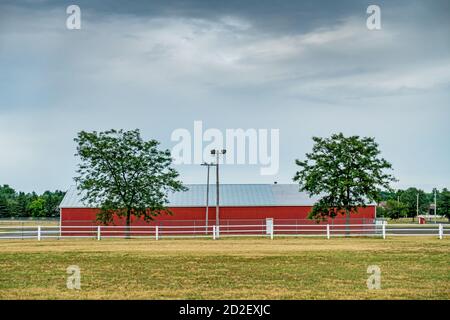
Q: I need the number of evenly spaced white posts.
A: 8